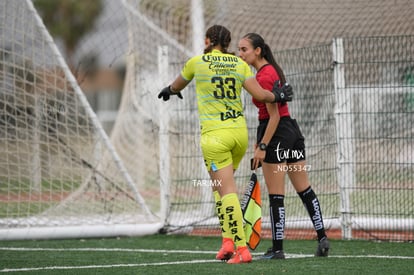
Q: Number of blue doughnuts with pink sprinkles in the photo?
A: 0